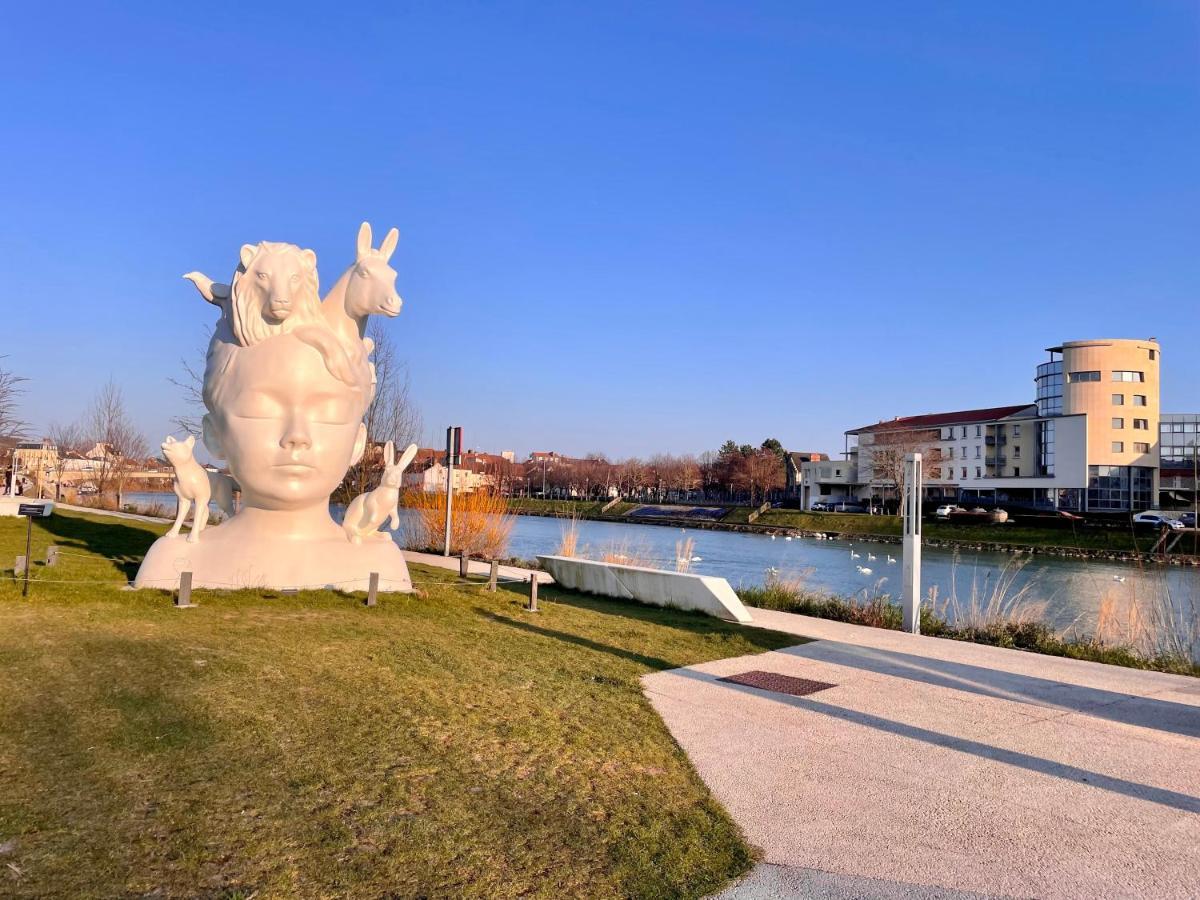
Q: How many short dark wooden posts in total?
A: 7